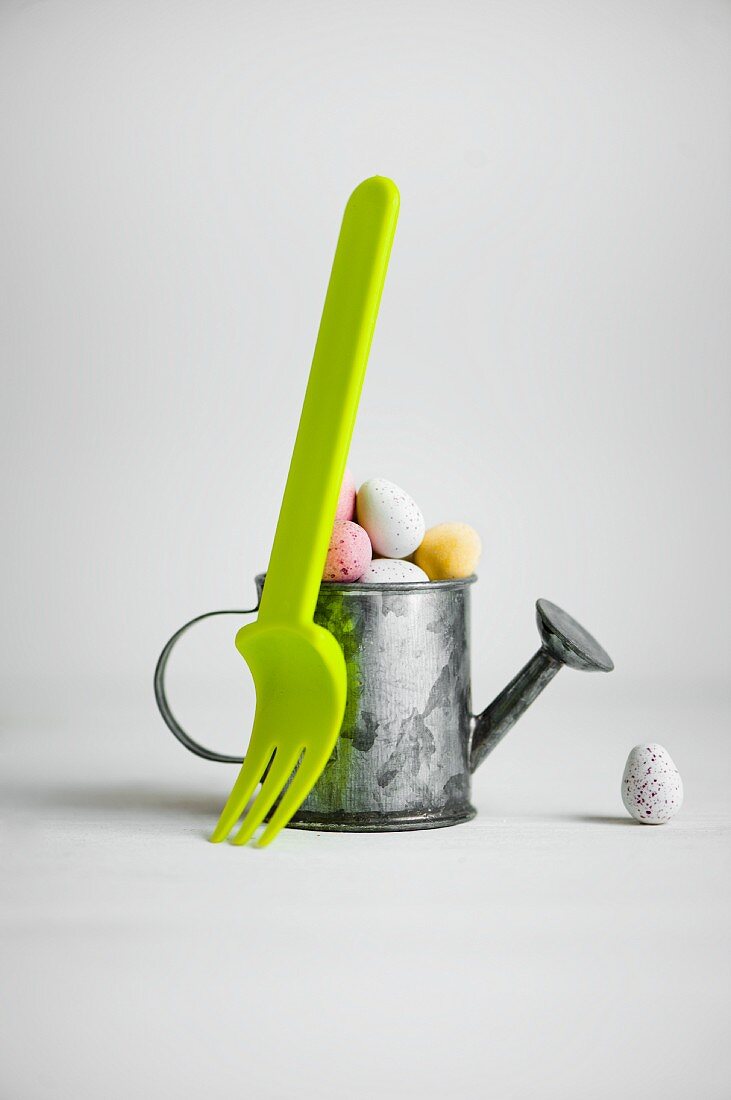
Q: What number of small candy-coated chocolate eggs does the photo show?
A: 6